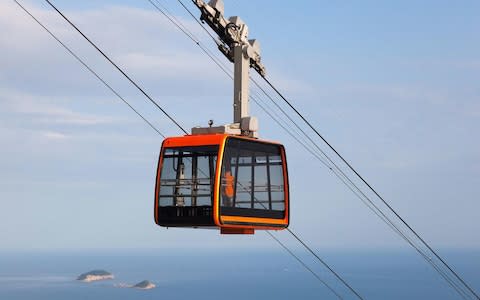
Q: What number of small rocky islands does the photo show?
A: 2